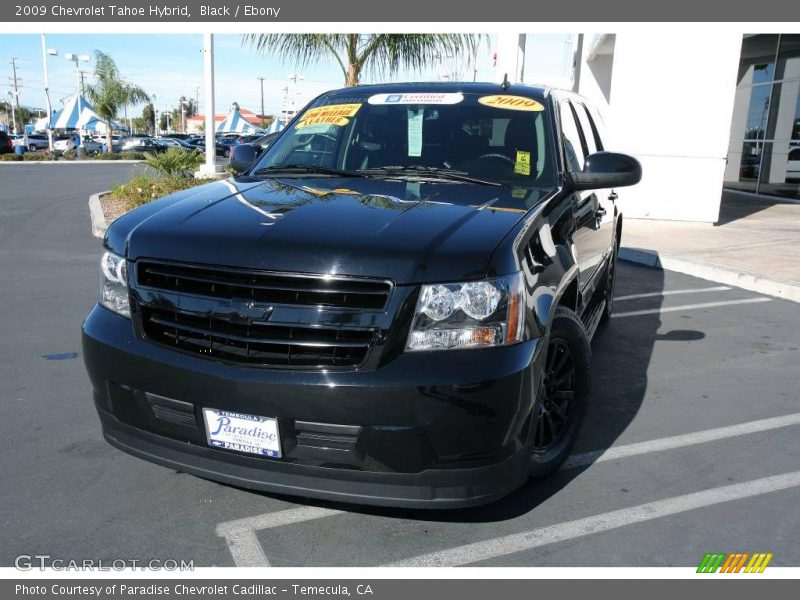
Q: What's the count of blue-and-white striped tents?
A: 3